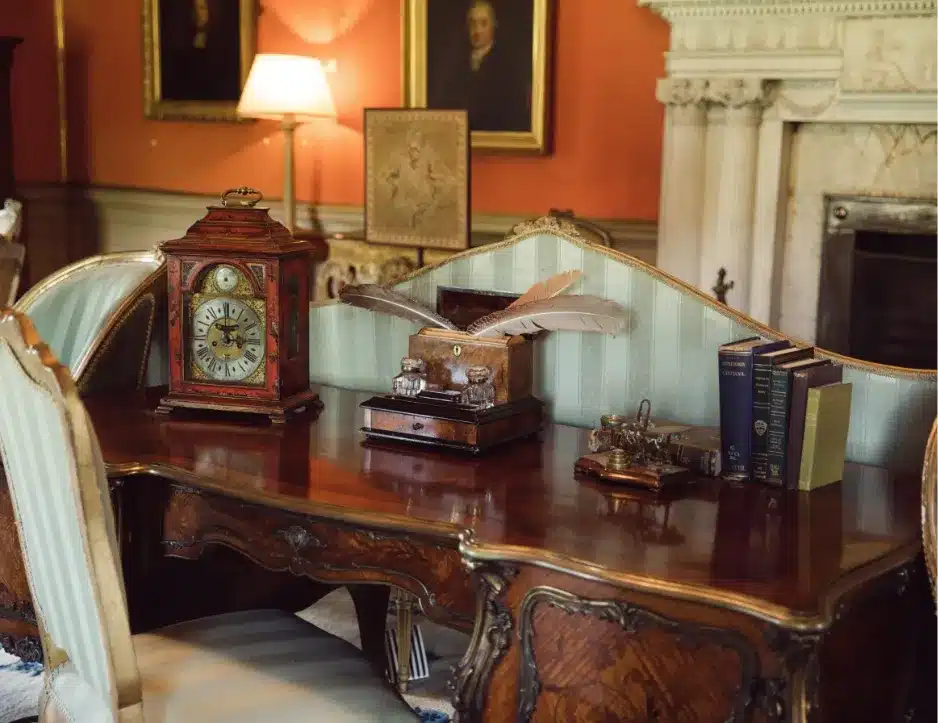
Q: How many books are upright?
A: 5